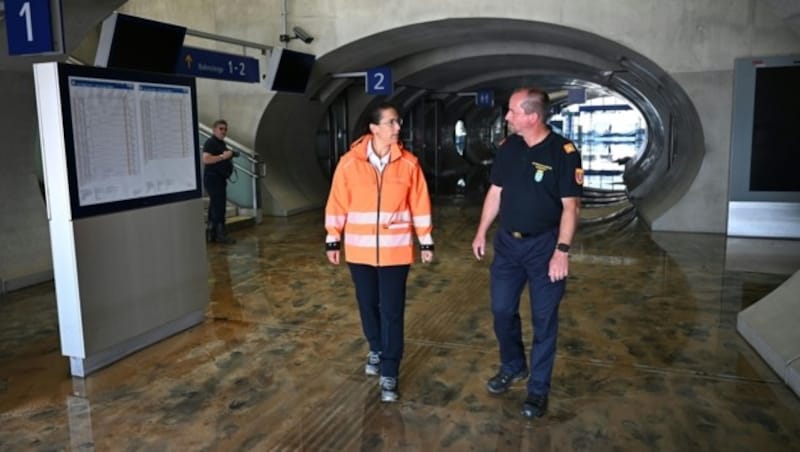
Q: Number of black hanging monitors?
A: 2